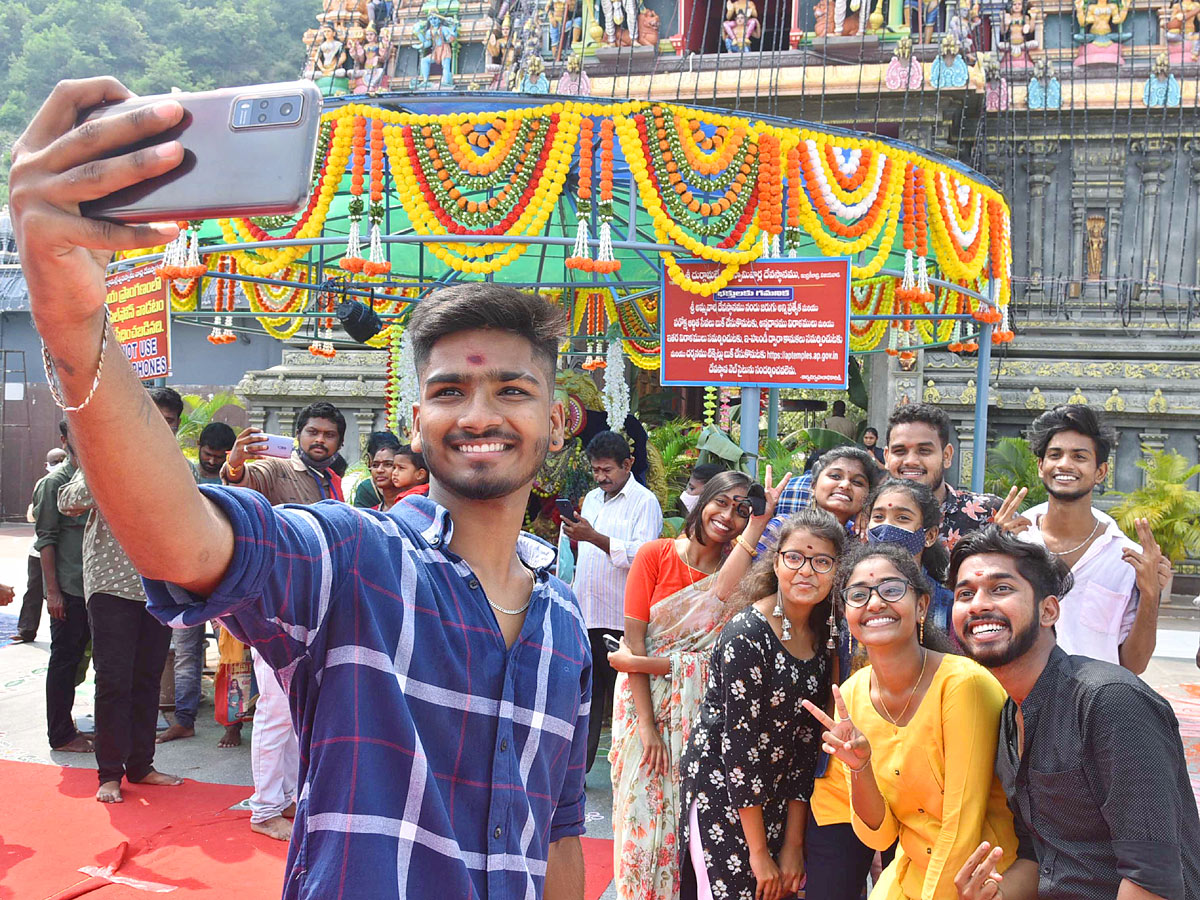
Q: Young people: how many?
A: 9